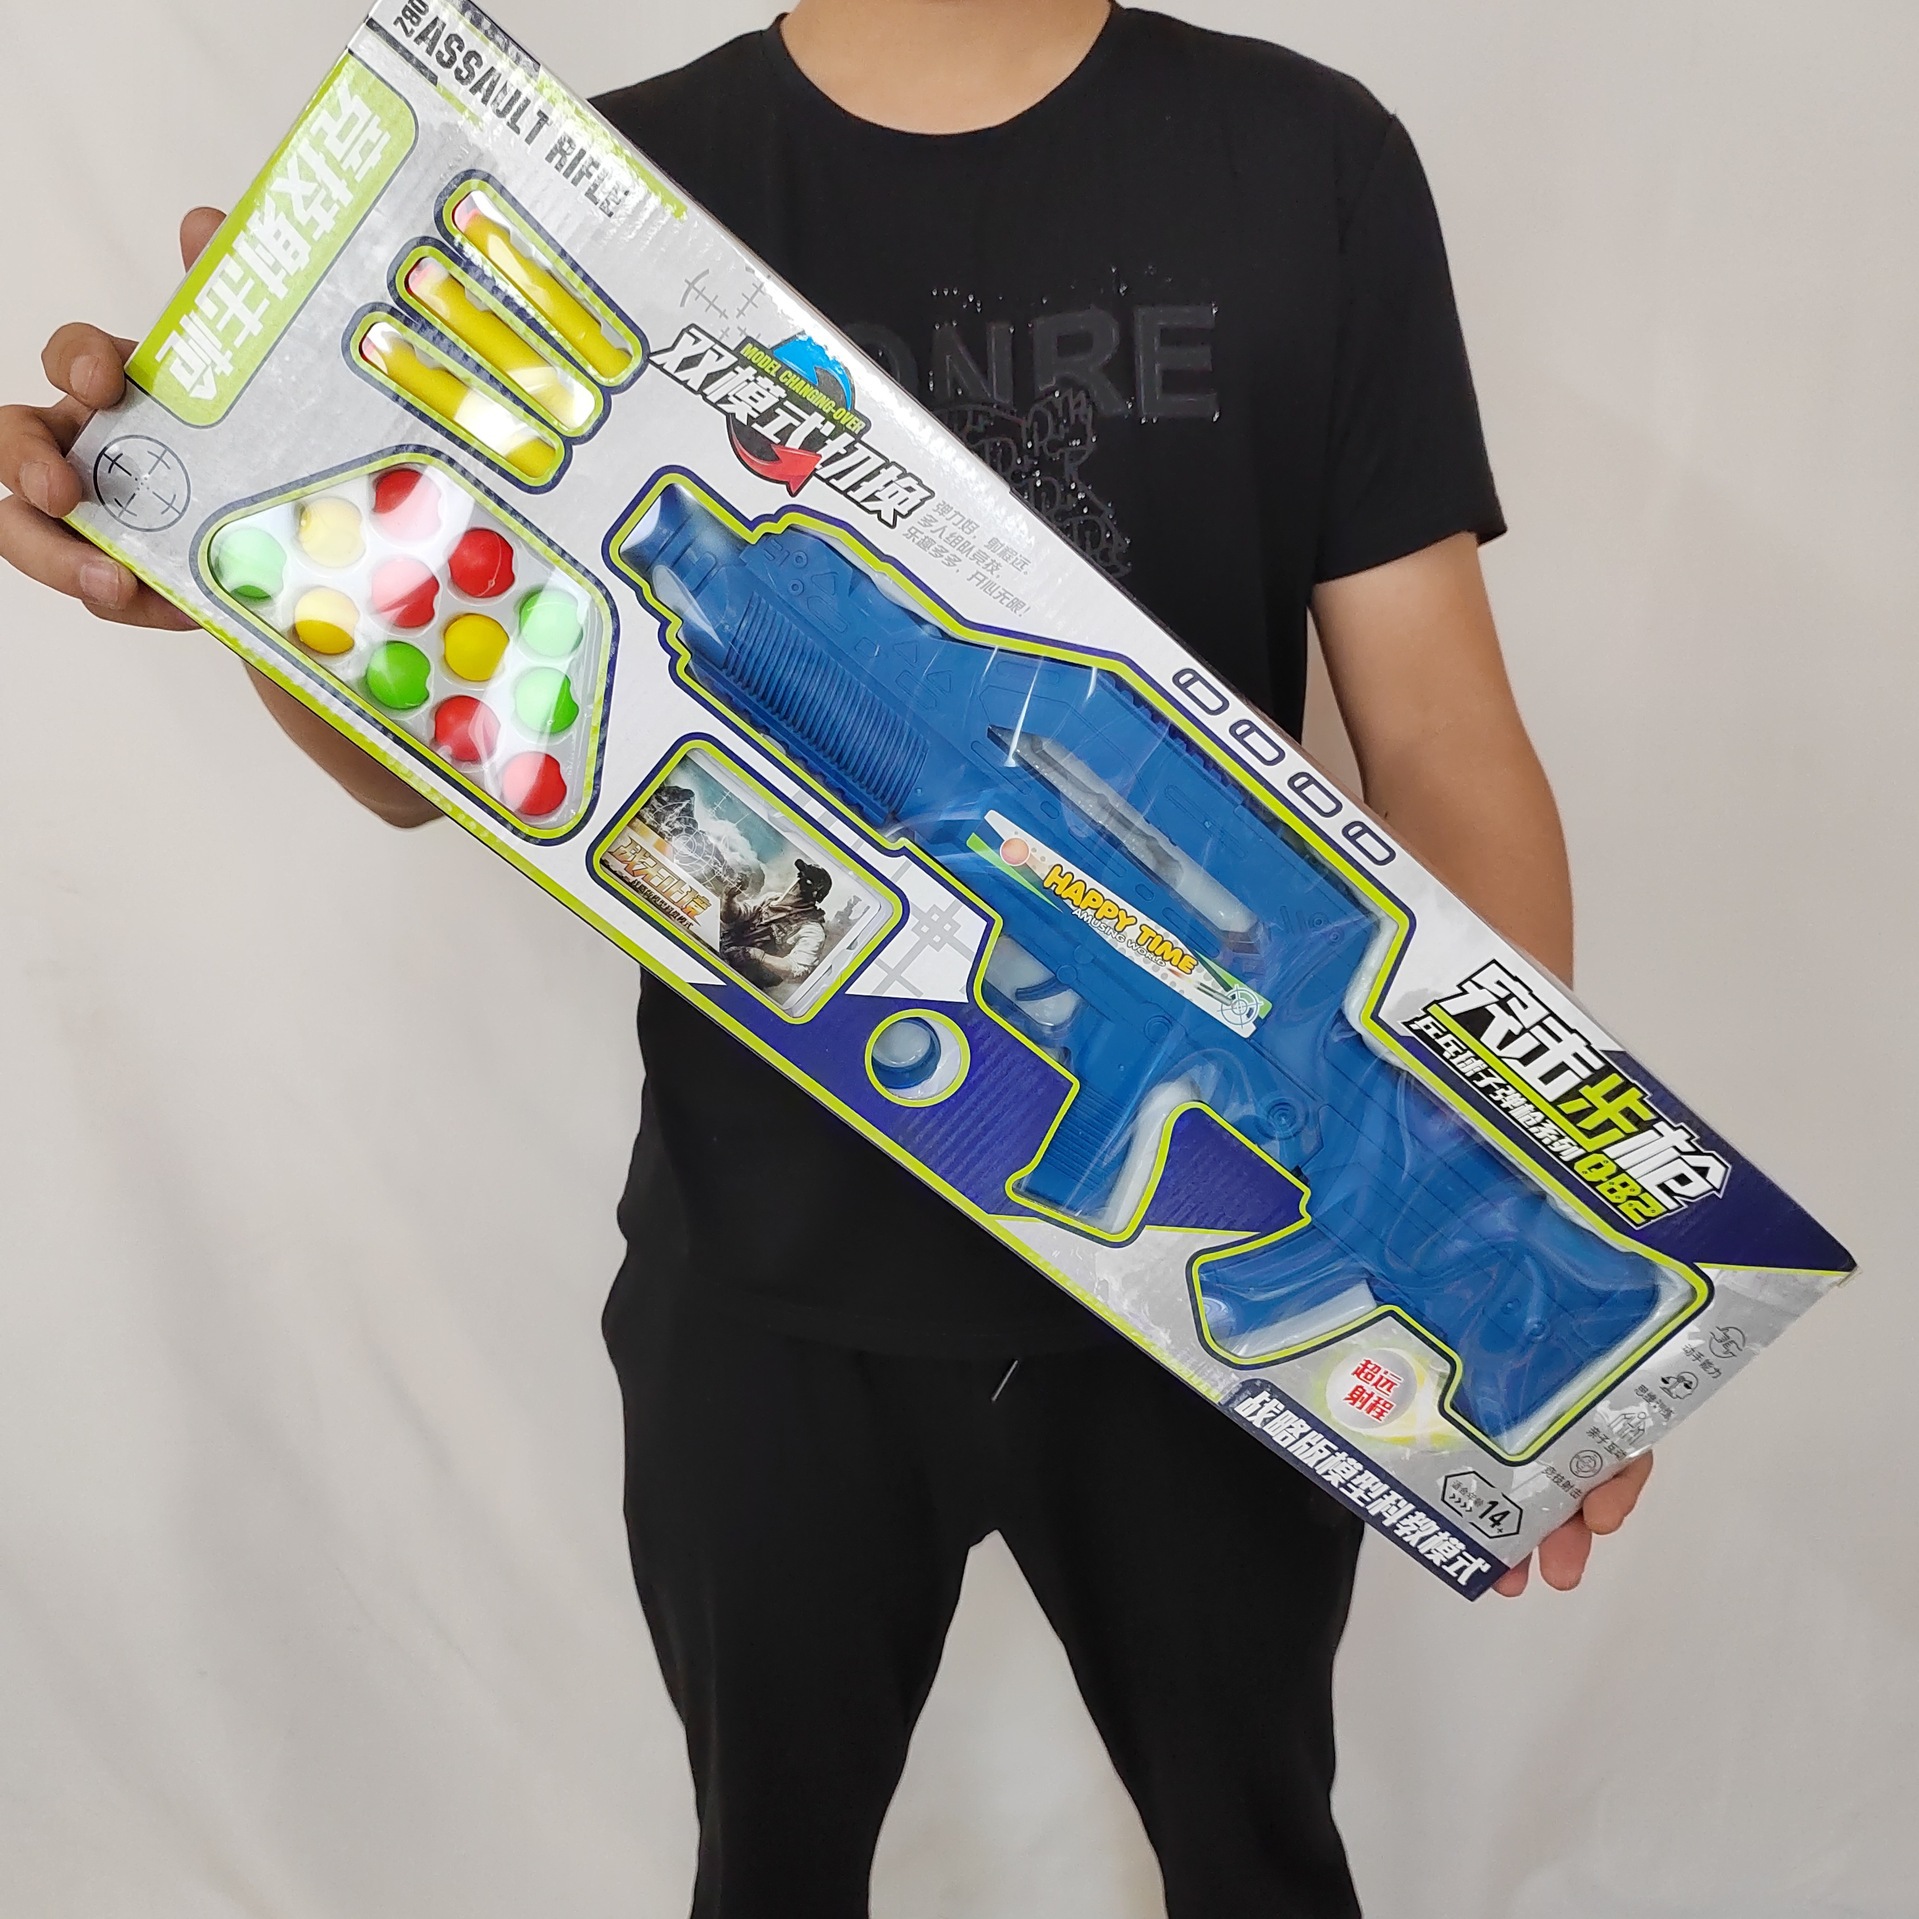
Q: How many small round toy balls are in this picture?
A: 12